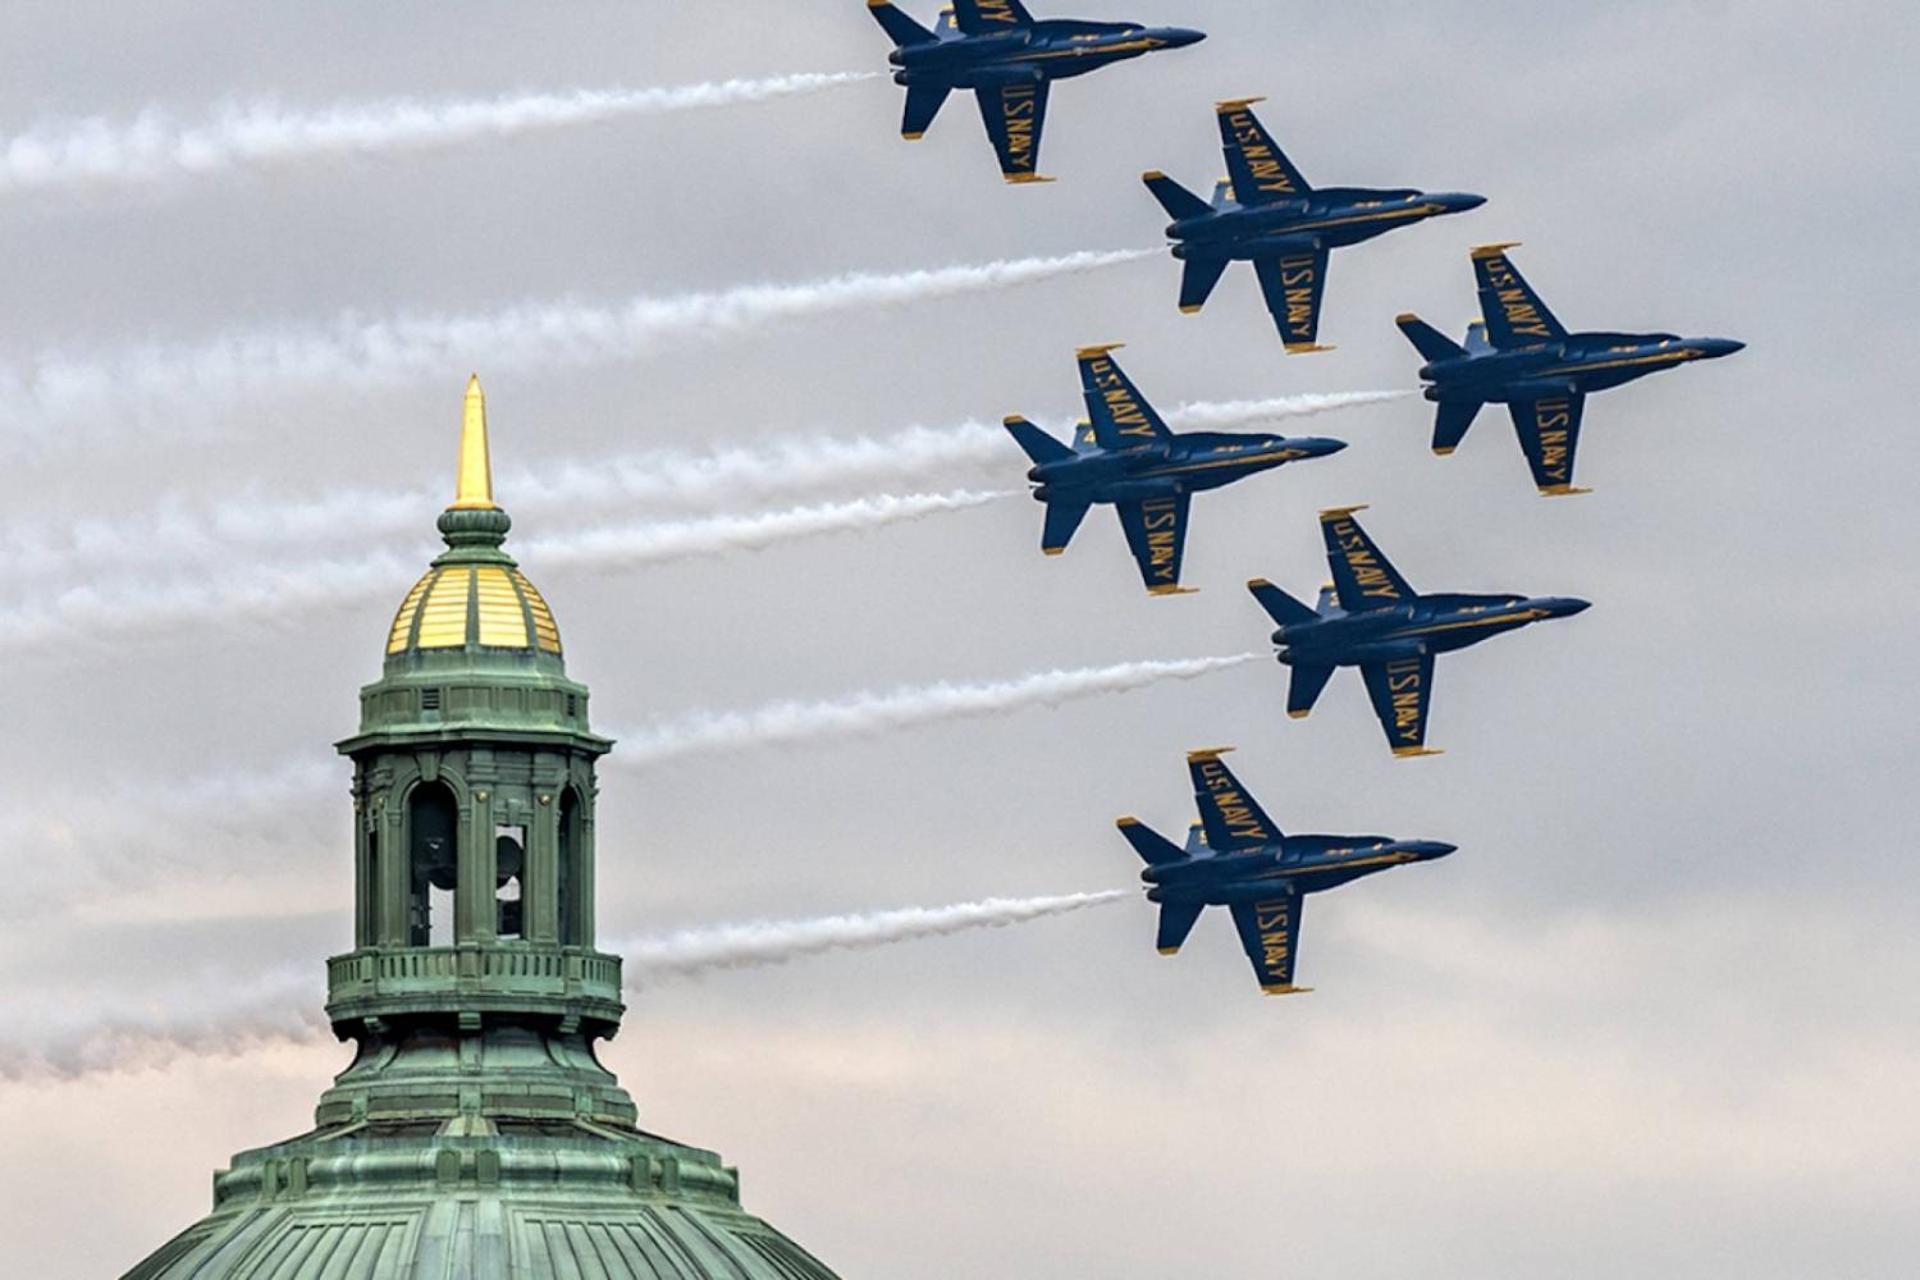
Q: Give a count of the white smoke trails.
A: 6